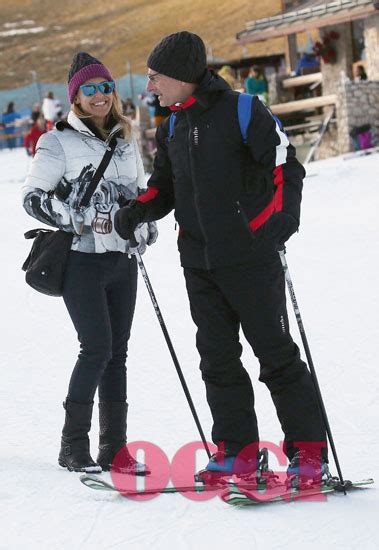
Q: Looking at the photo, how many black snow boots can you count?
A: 2